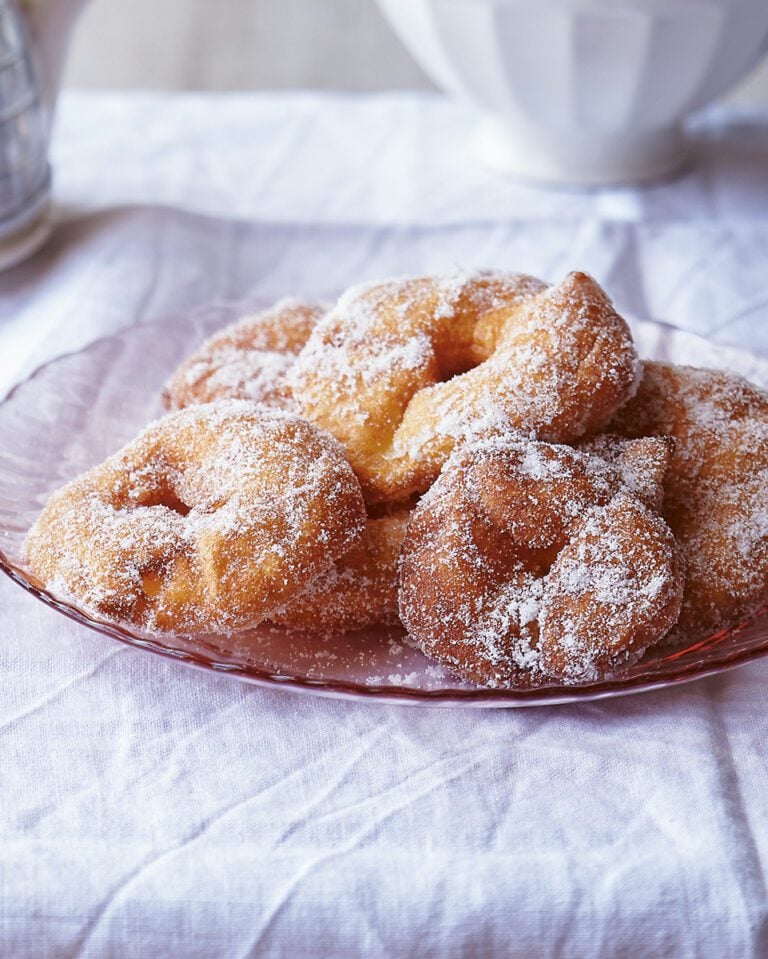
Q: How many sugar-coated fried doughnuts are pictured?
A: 6